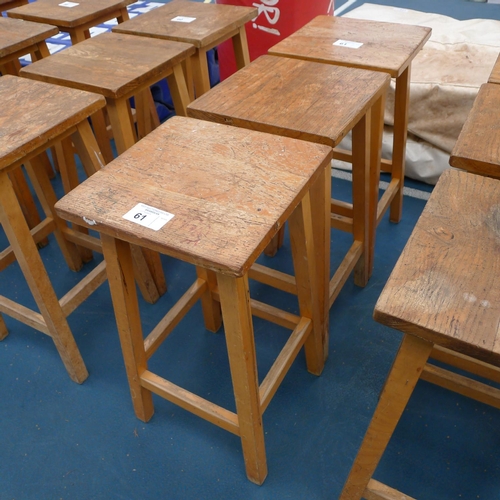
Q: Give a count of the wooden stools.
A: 12